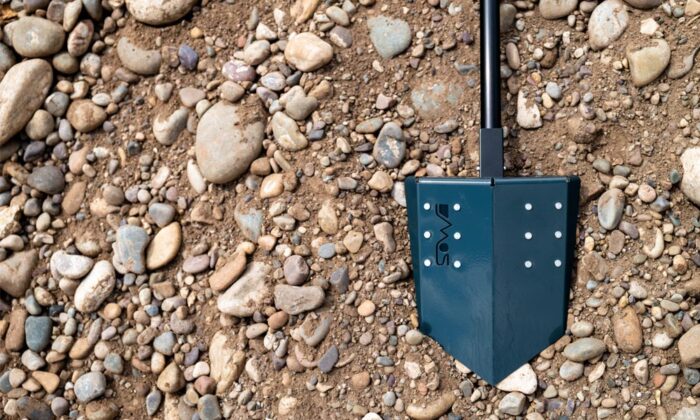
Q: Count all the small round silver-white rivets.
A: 12